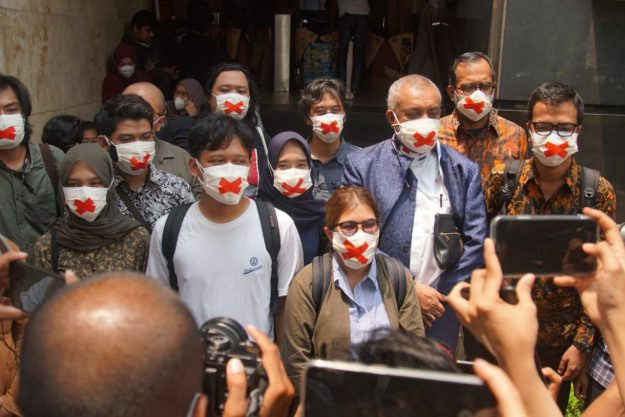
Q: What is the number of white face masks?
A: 13